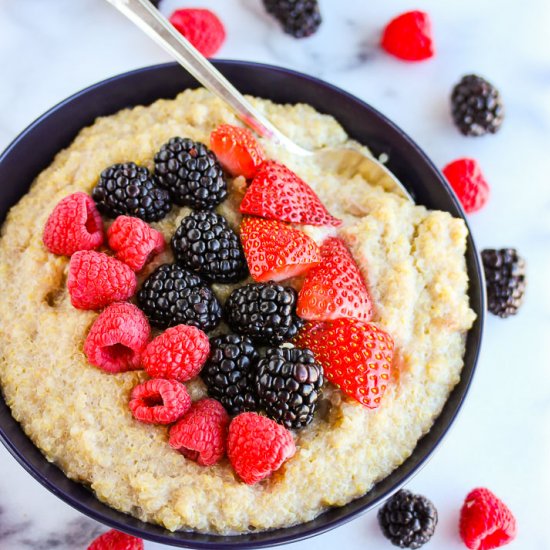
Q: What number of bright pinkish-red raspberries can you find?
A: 13